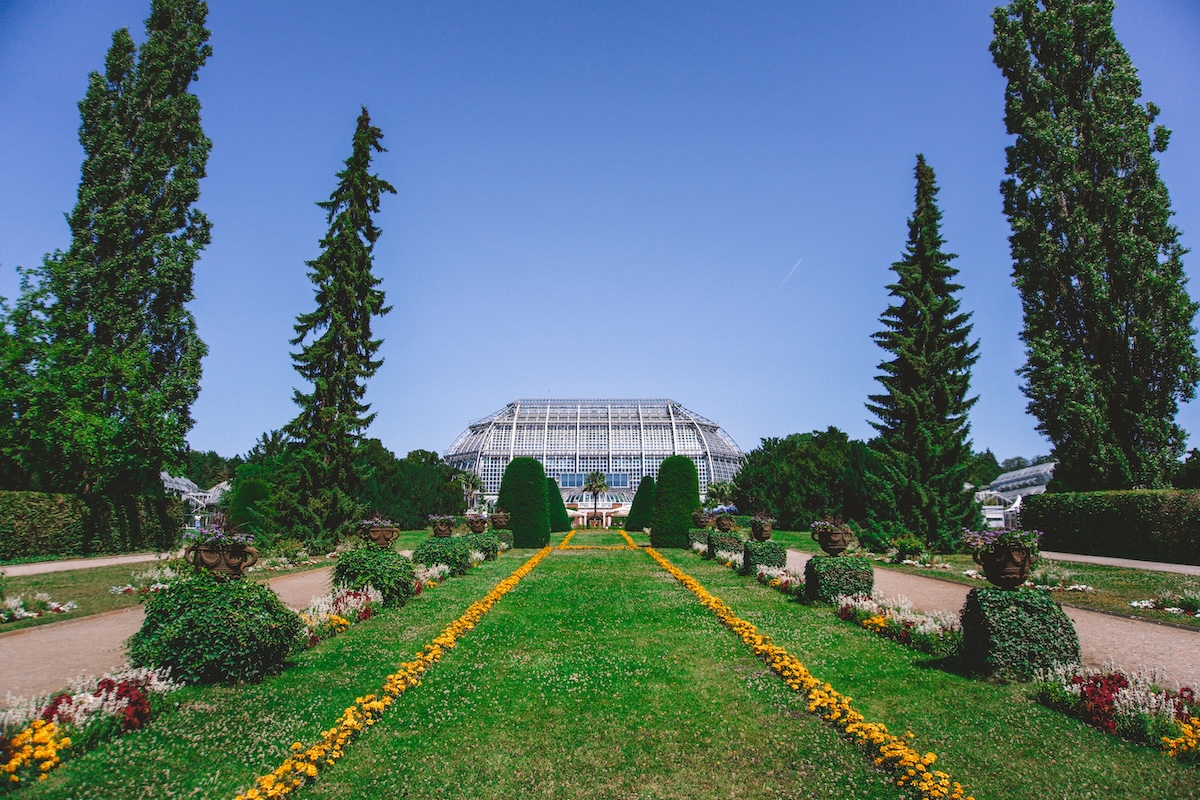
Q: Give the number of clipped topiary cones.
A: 4